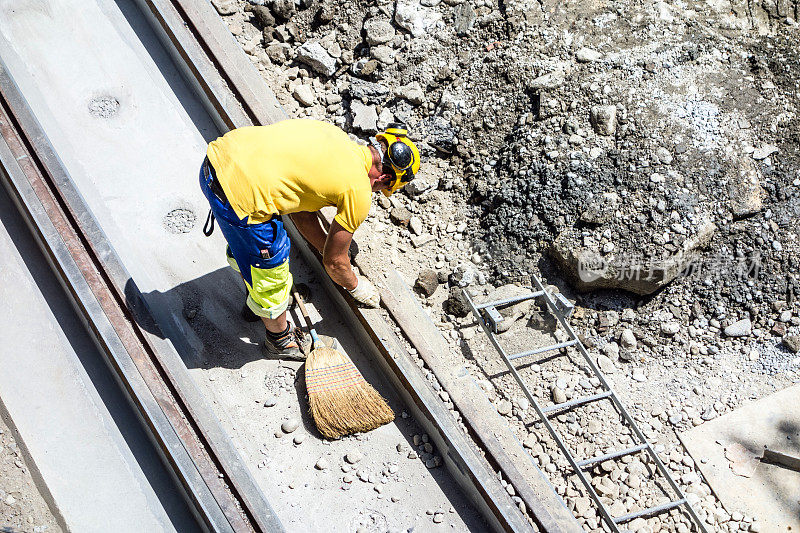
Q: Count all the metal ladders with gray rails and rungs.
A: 1